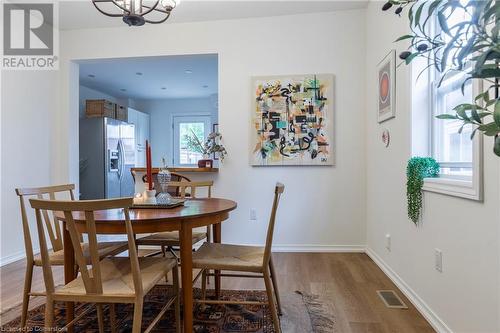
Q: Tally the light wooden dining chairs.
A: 4